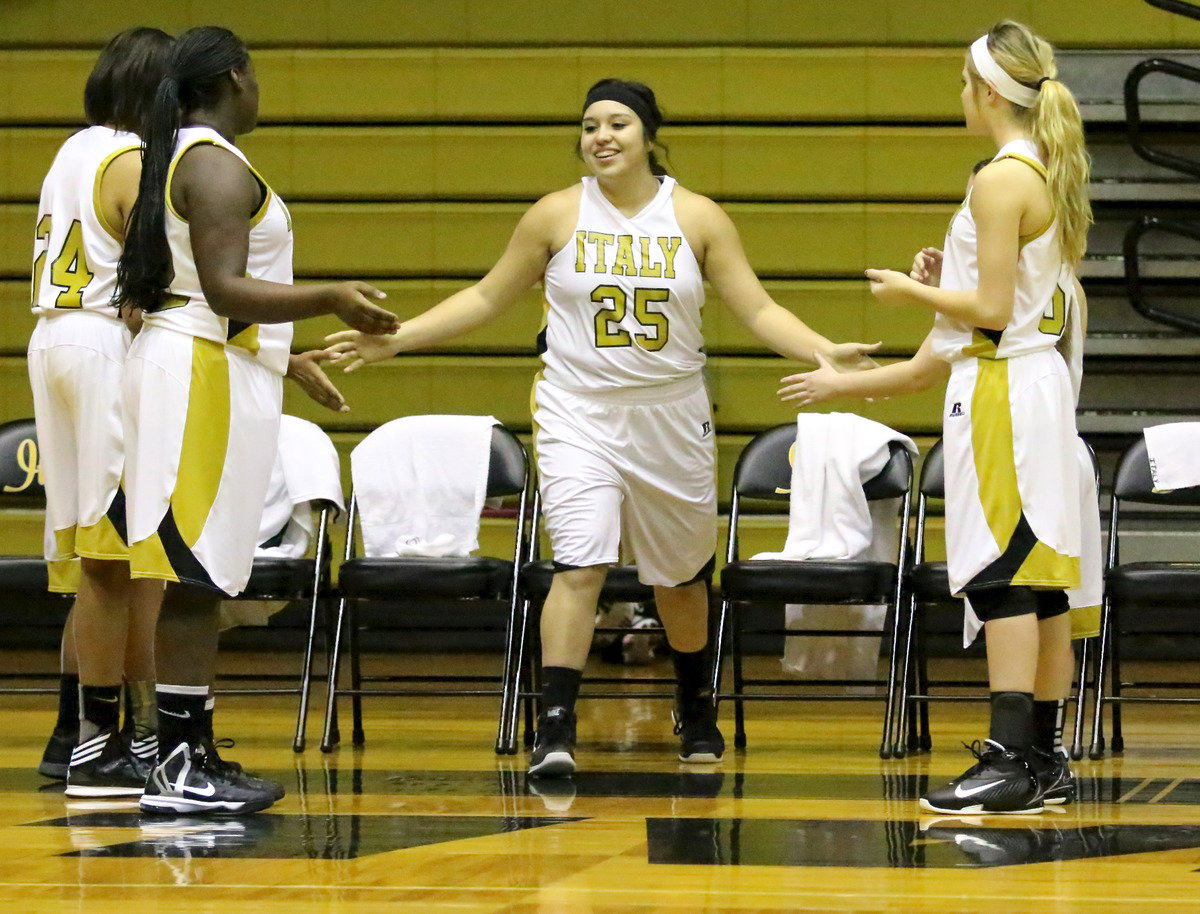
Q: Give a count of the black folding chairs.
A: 7